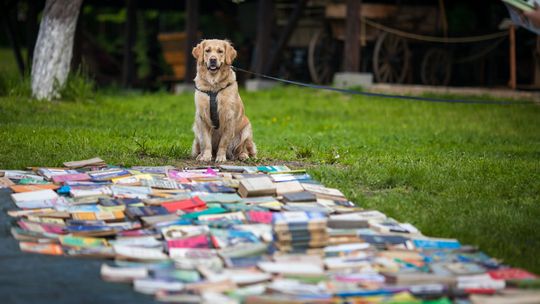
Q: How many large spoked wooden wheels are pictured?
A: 3